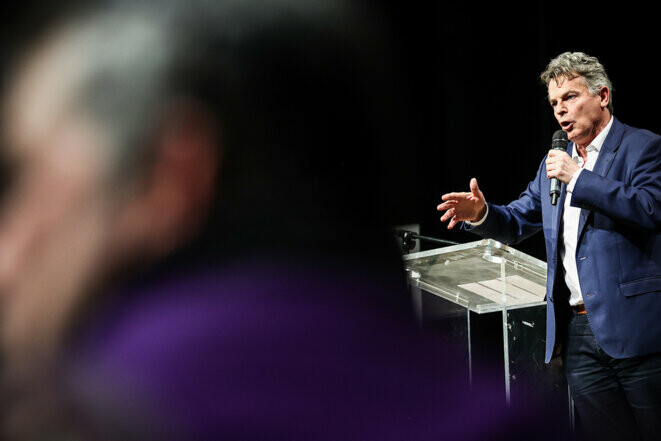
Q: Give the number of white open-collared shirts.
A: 1